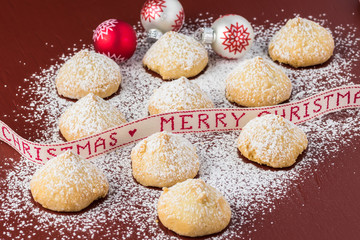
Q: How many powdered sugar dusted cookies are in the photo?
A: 10